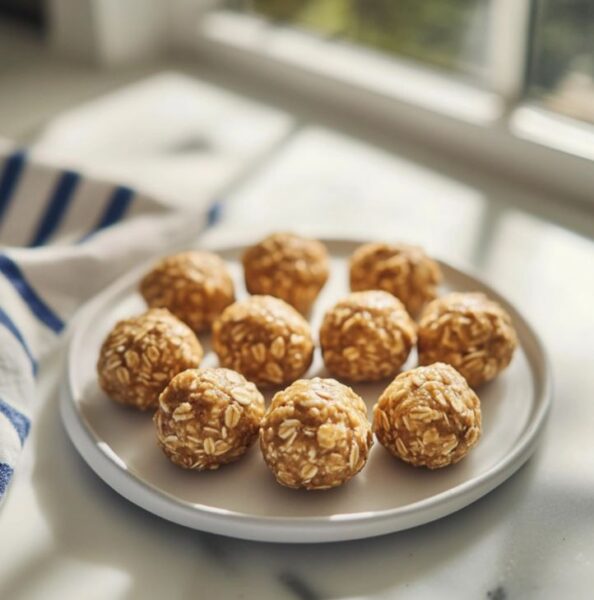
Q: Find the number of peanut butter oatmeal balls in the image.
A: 10